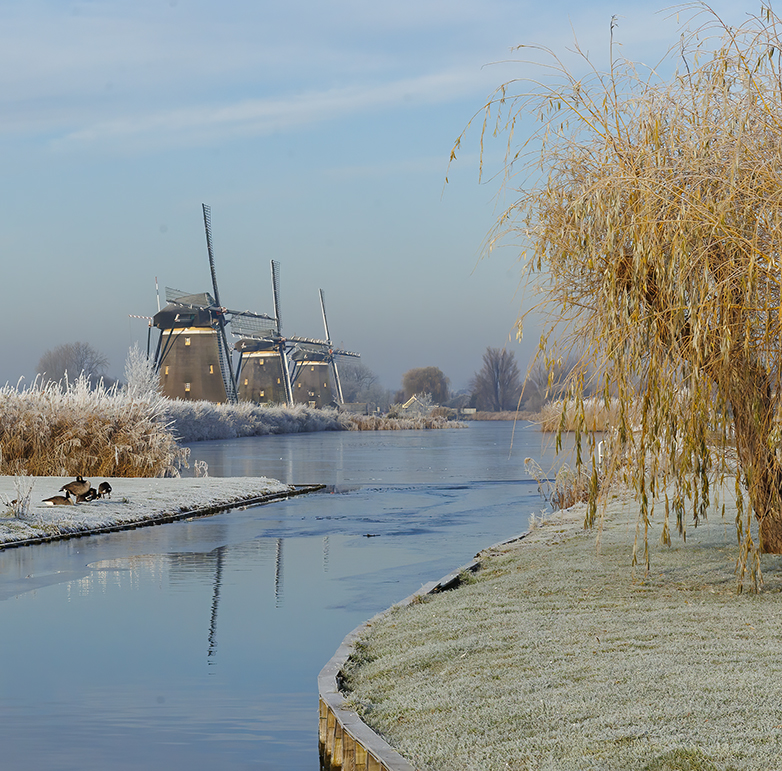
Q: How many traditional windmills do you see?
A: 3